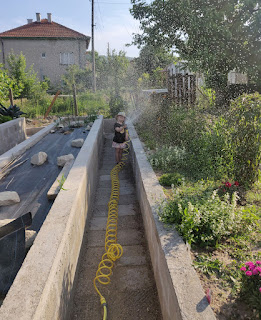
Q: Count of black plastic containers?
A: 1